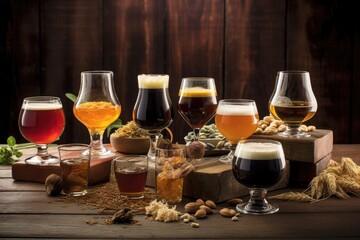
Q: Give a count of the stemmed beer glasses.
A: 7